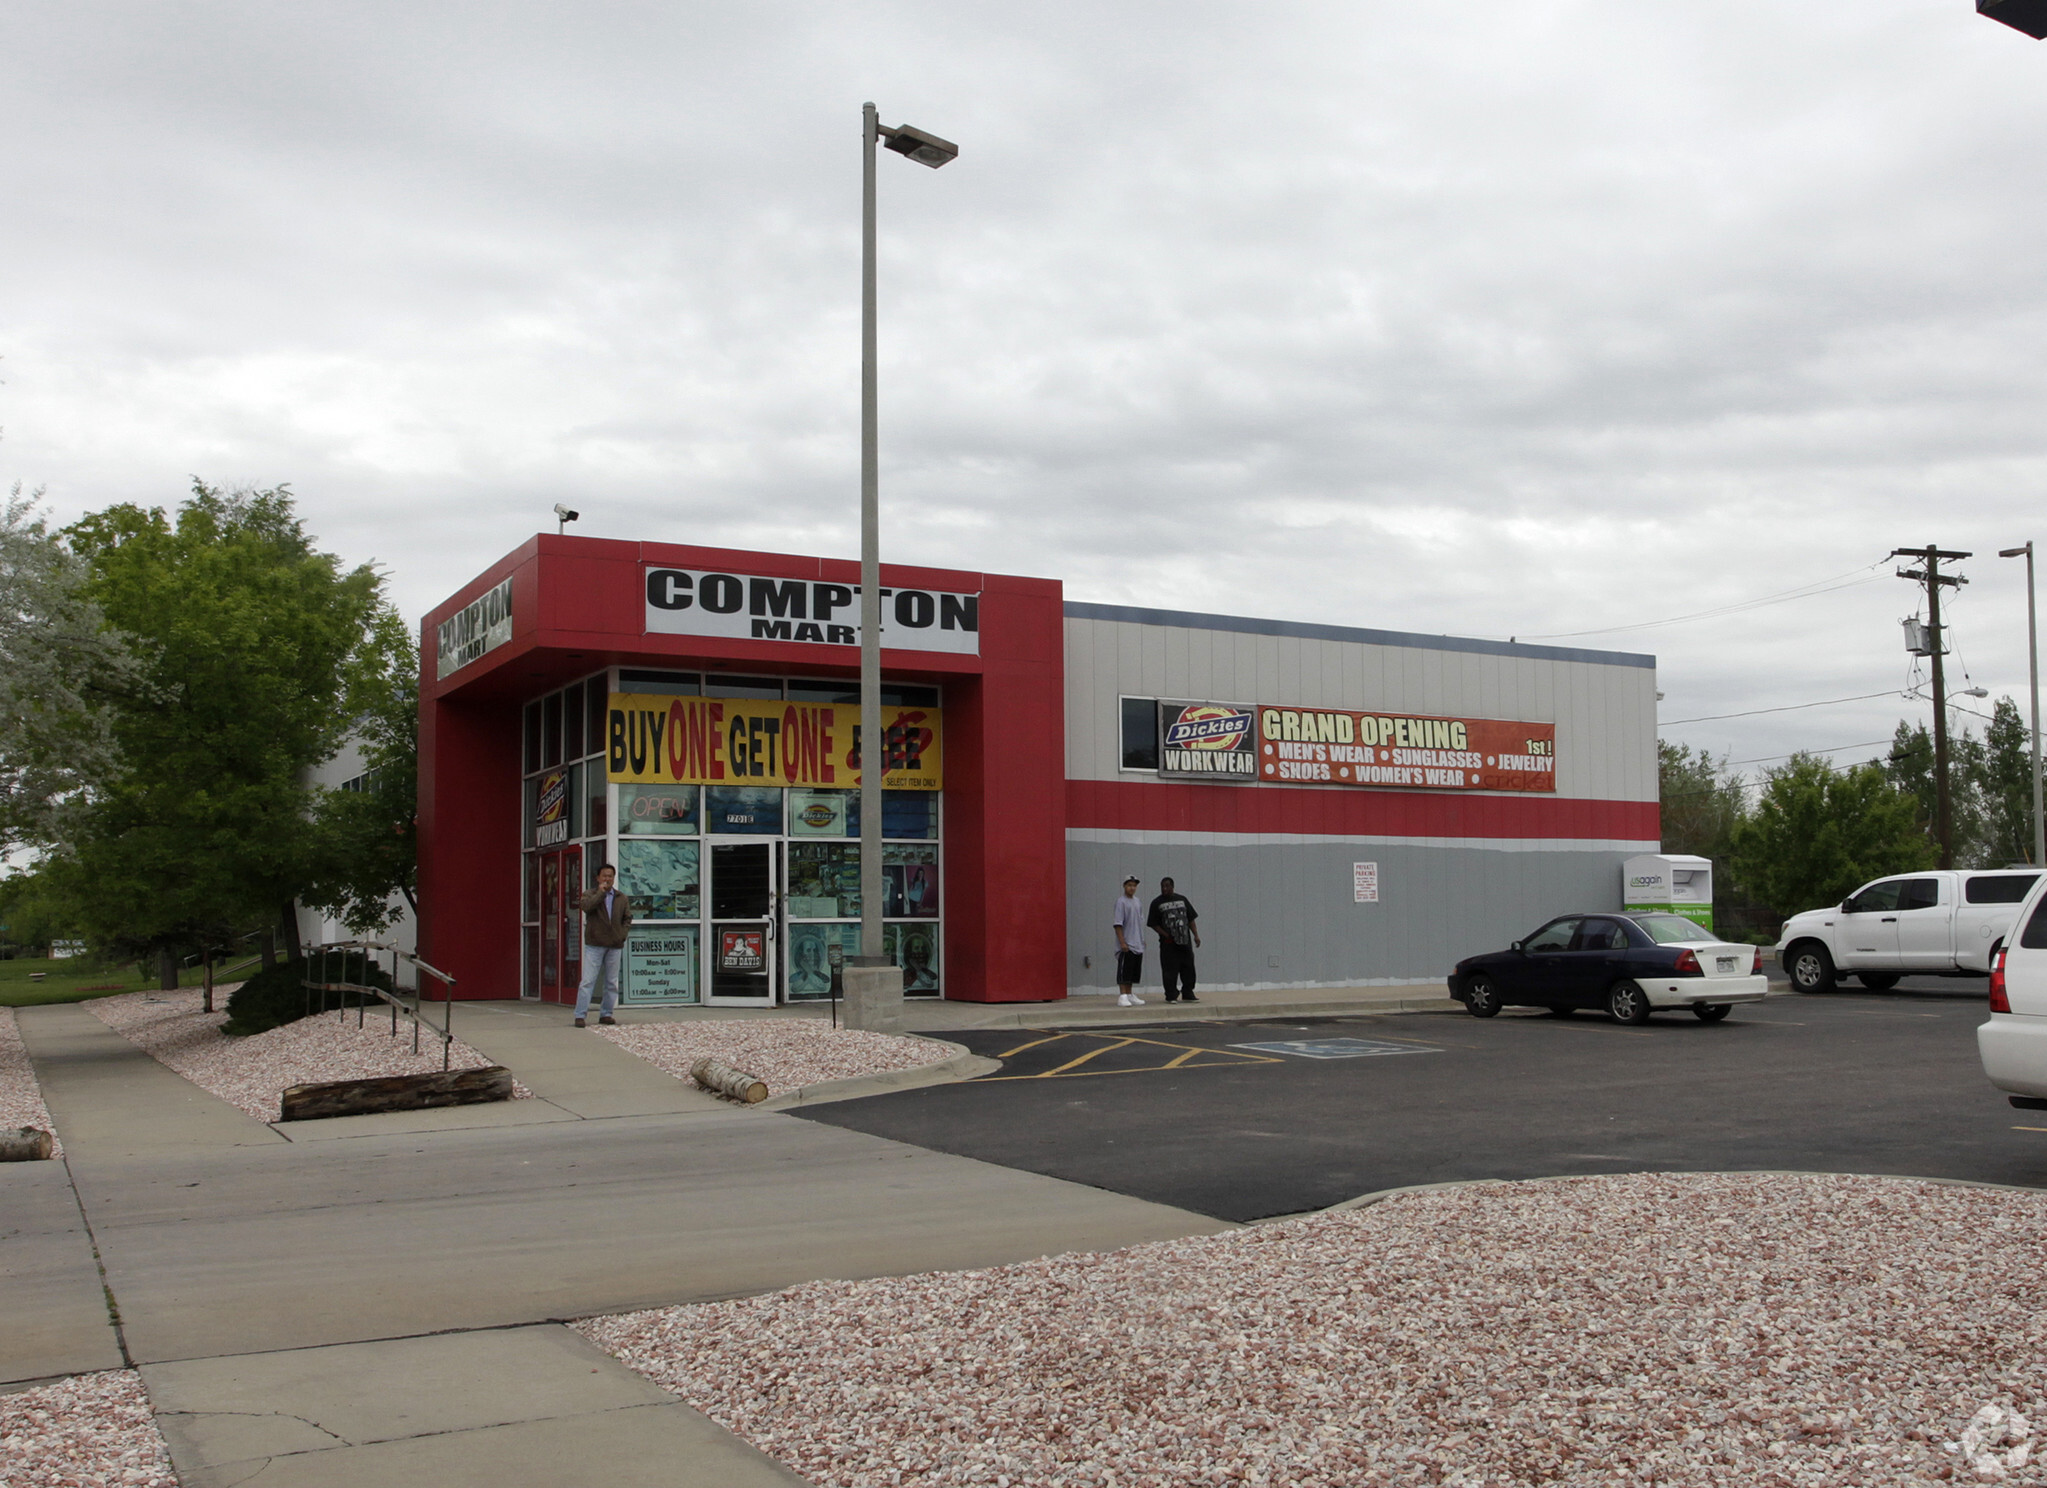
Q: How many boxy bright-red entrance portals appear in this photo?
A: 1